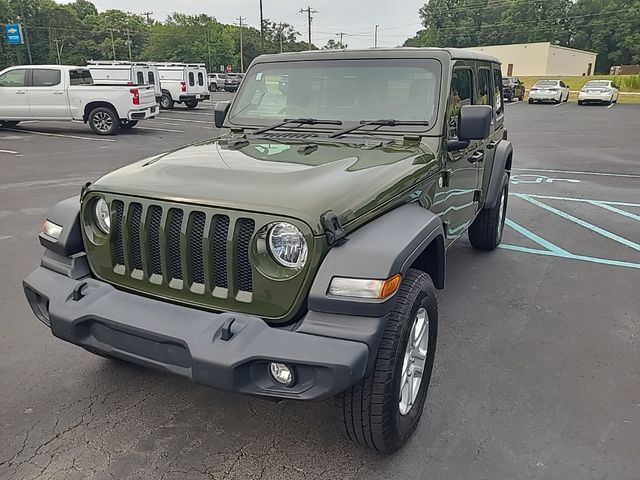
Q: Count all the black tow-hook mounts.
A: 2